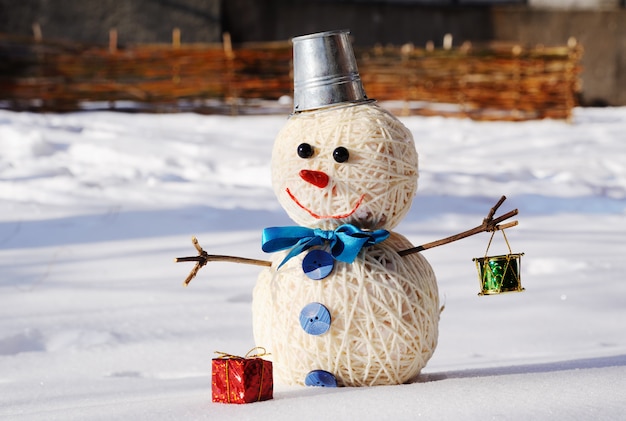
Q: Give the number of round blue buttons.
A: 3